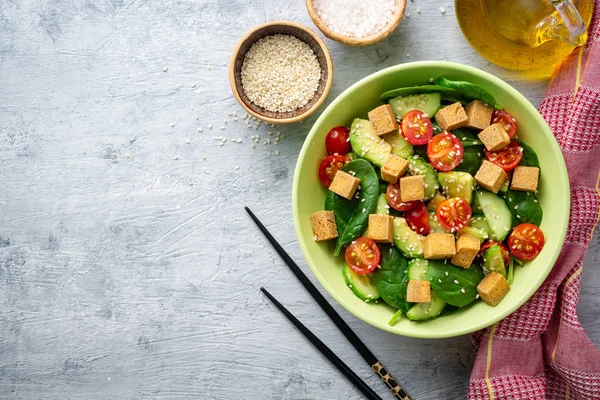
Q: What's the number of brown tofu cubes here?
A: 15